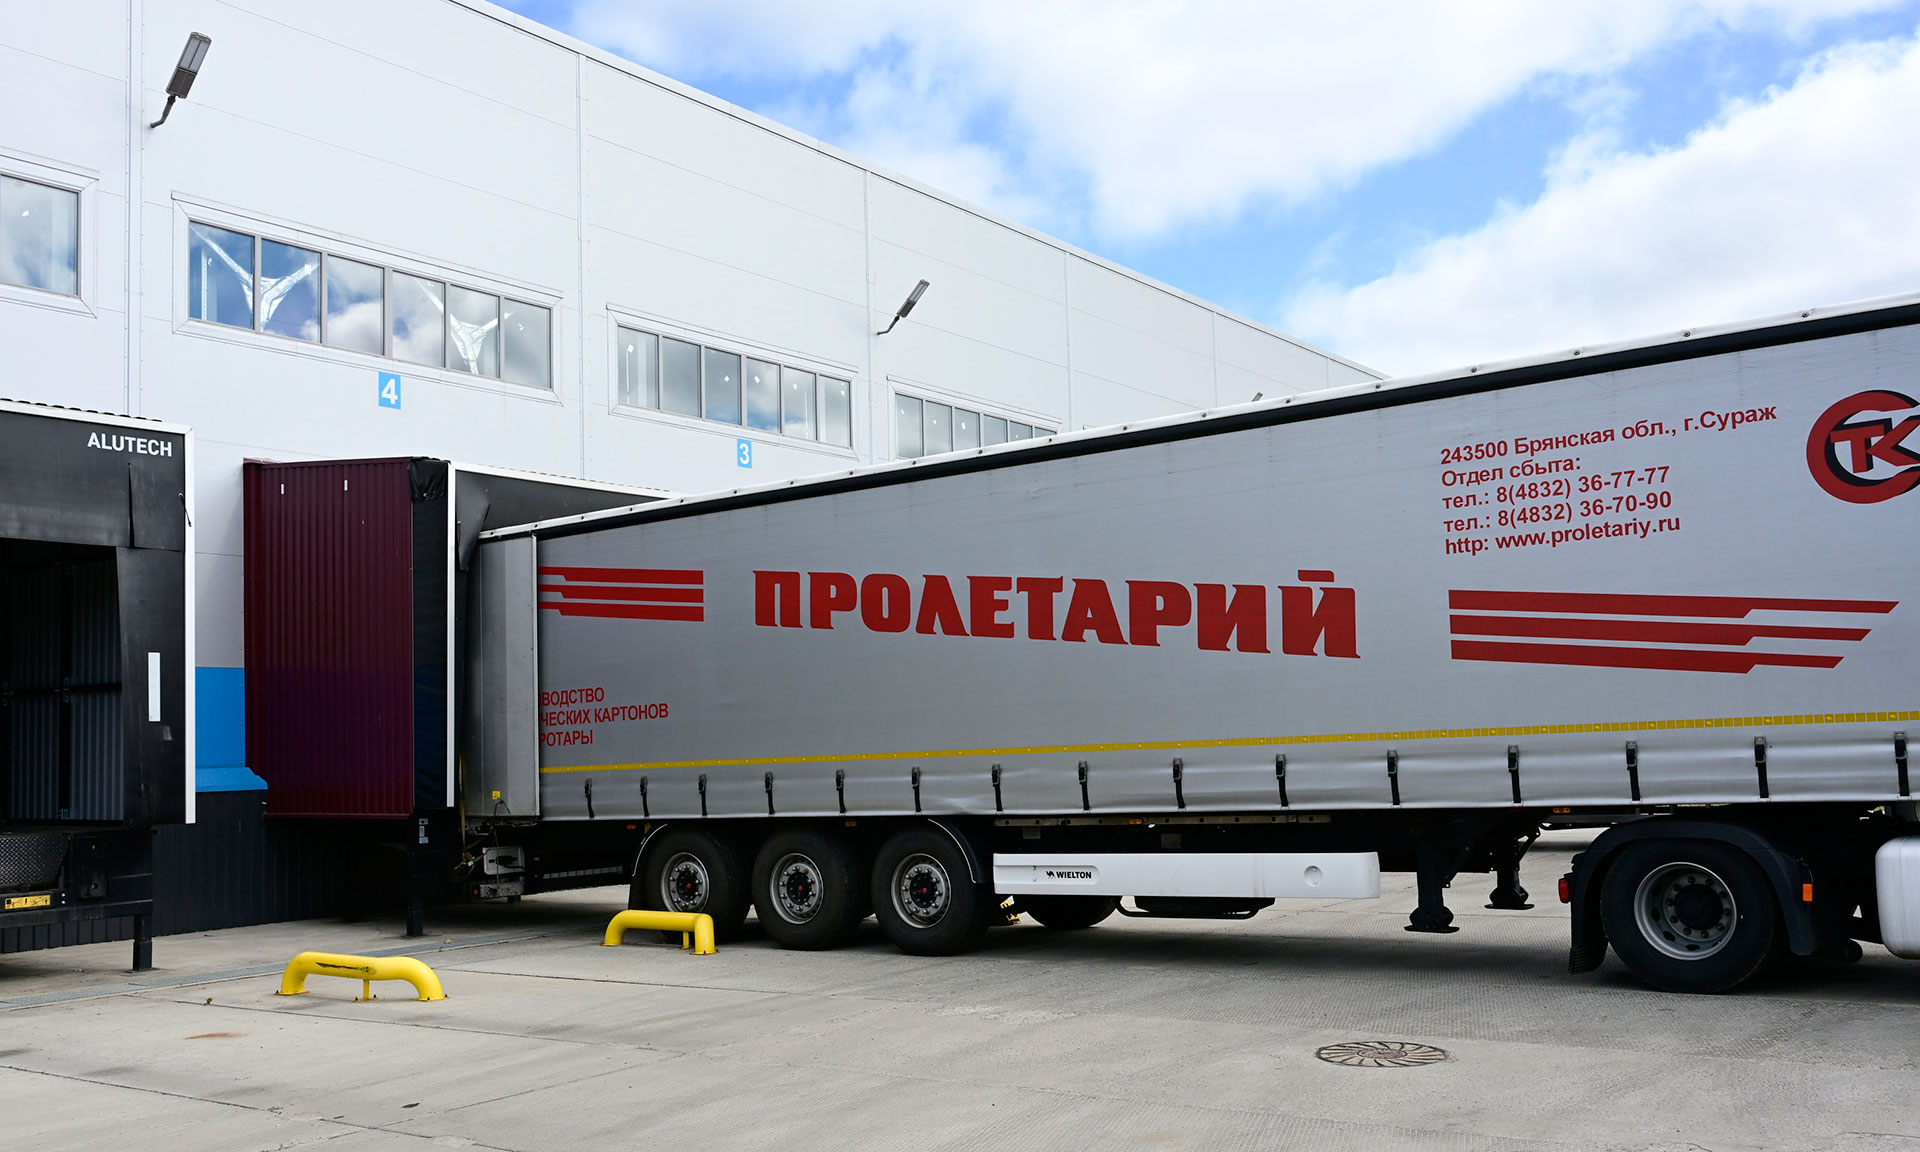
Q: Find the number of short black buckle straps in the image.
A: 15